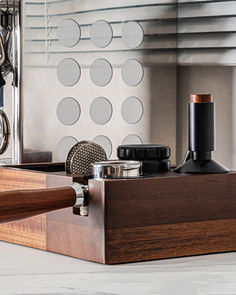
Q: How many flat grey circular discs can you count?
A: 12